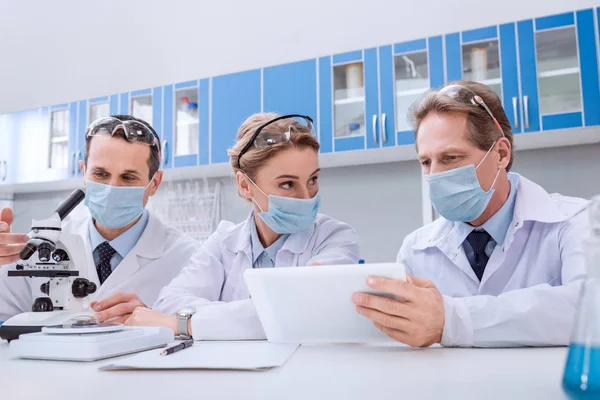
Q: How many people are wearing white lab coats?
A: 3